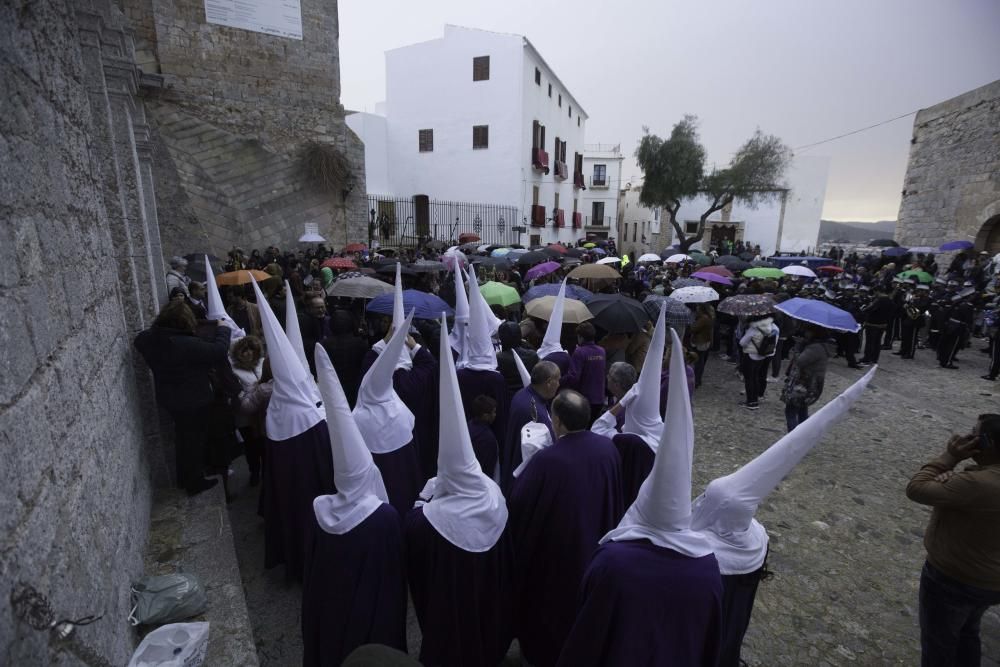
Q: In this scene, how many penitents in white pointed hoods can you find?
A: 15